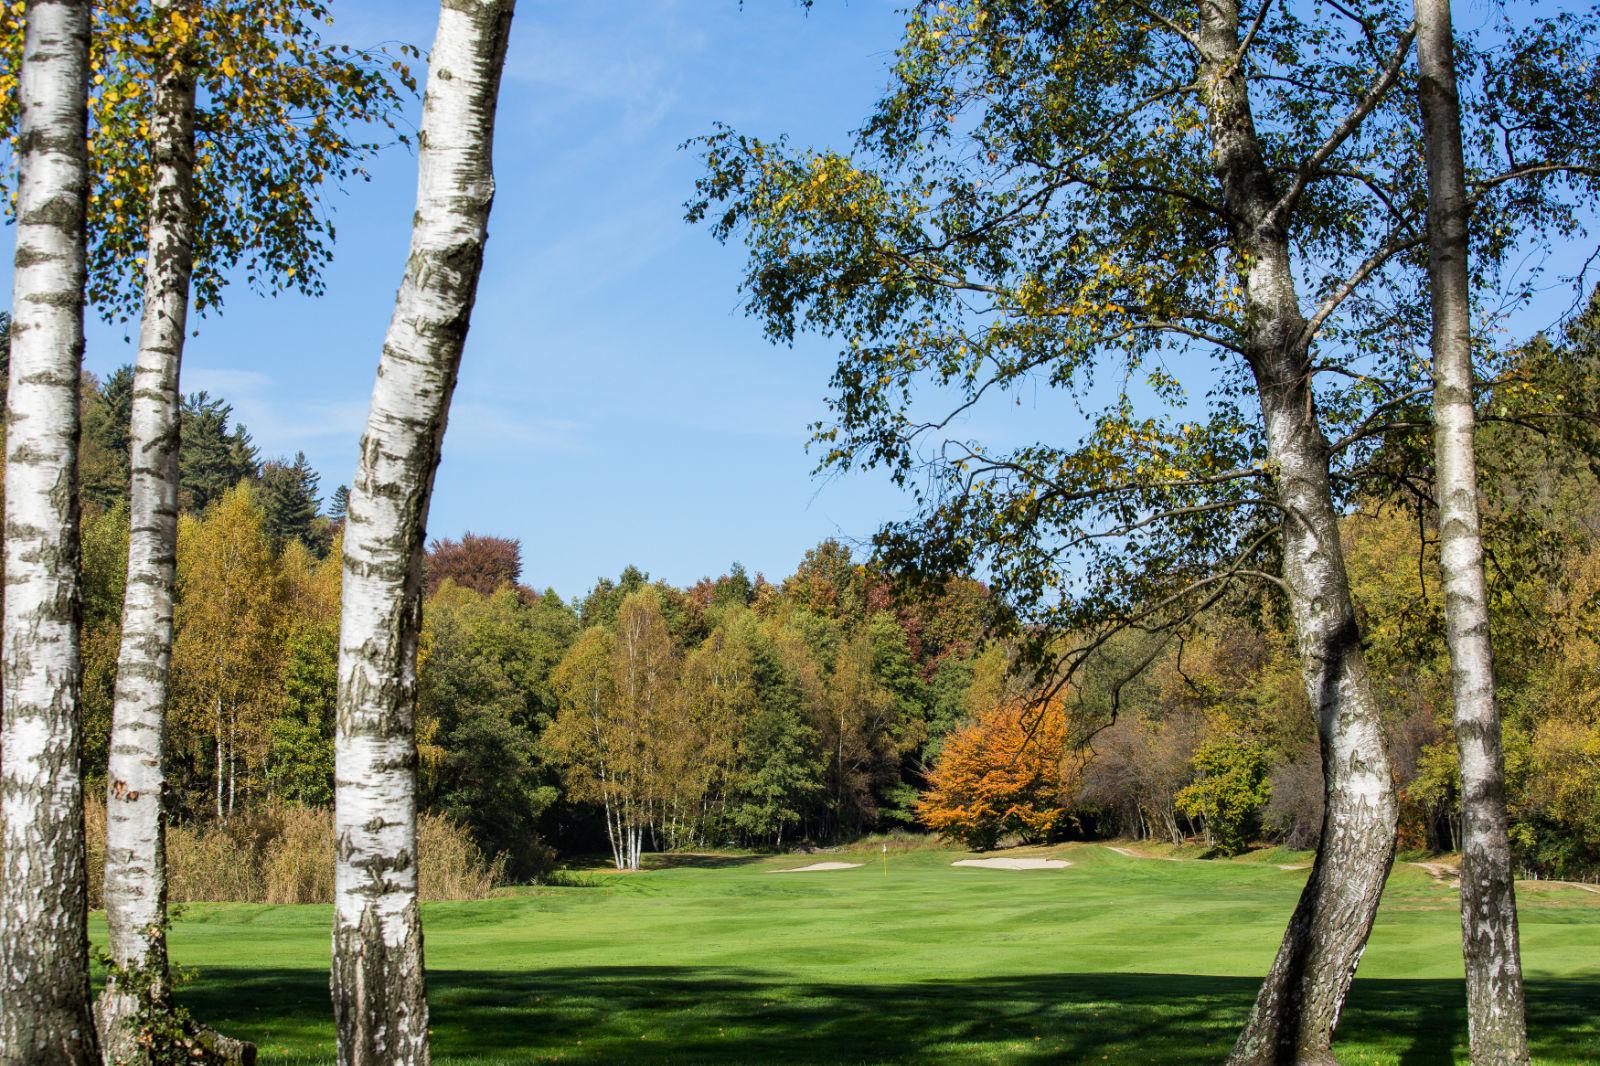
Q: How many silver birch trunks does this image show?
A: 5